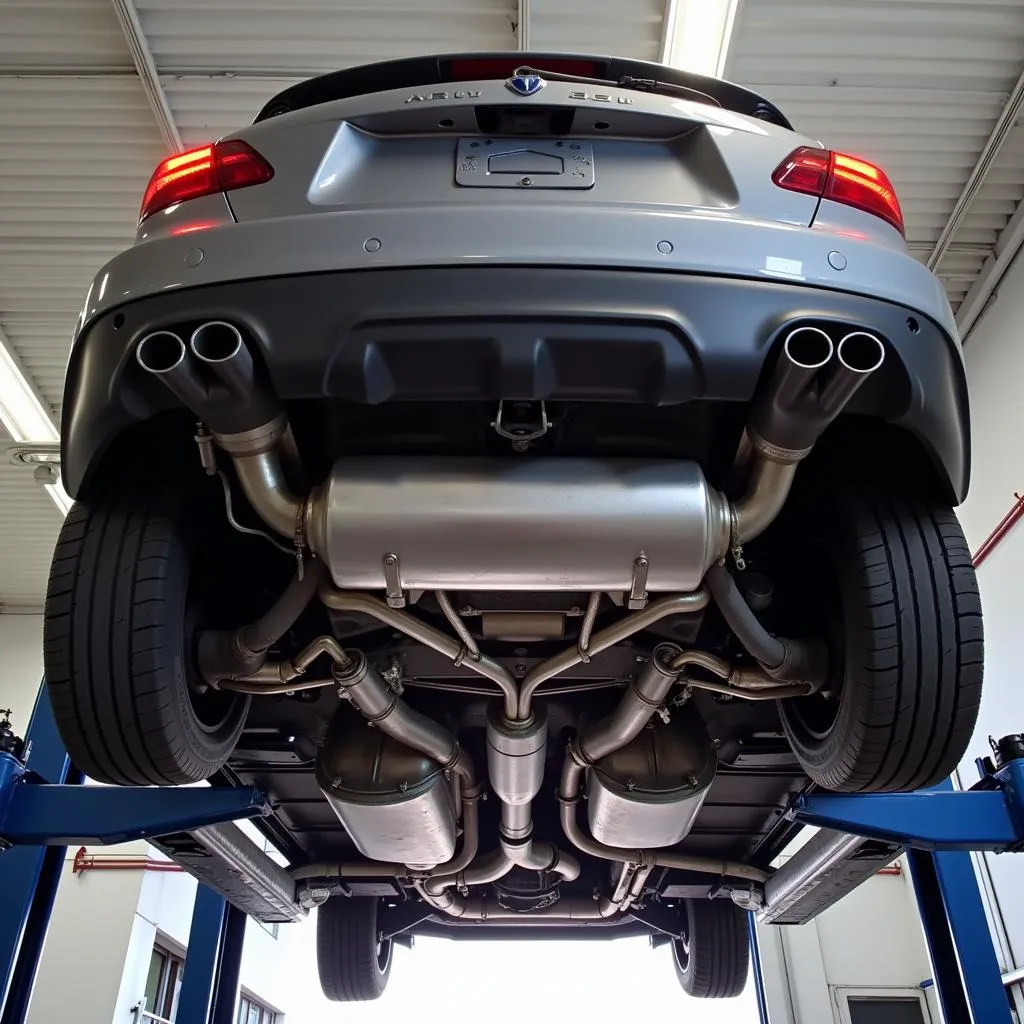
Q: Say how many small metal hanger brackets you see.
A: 2